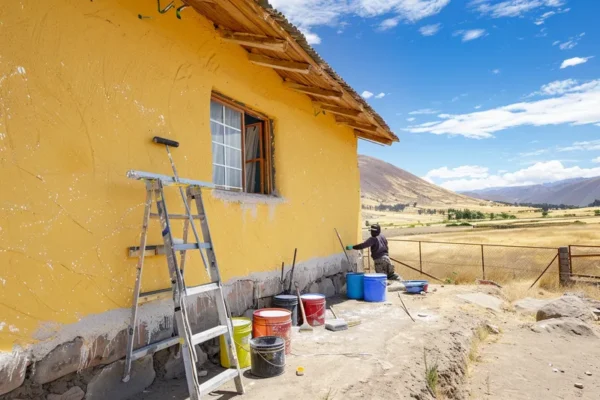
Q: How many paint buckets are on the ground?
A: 7